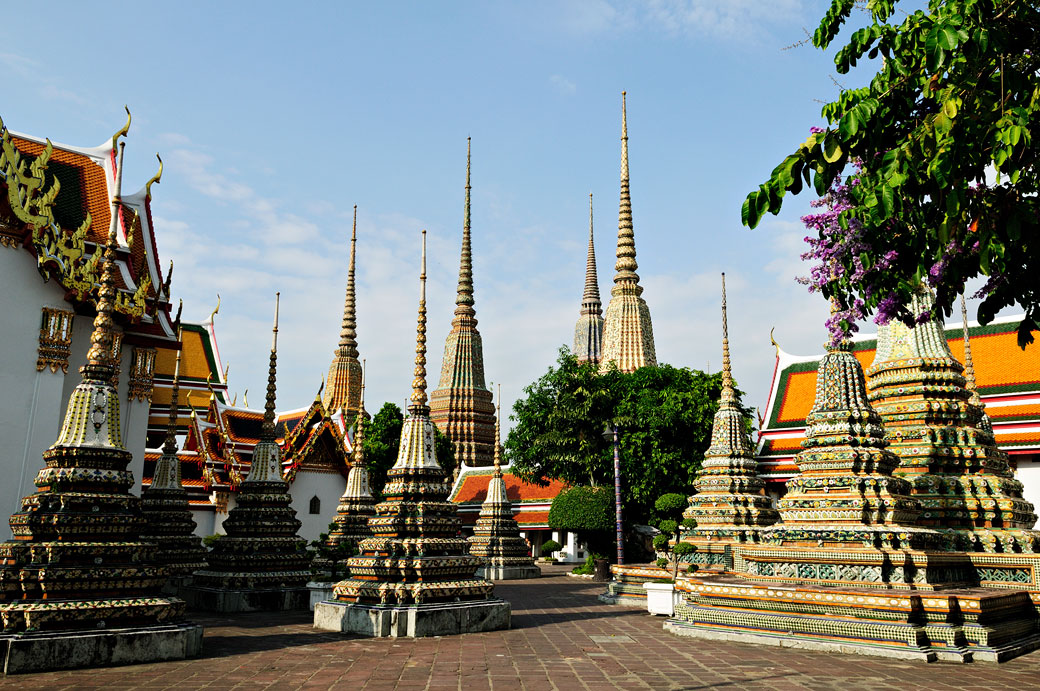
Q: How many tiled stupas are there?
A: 14